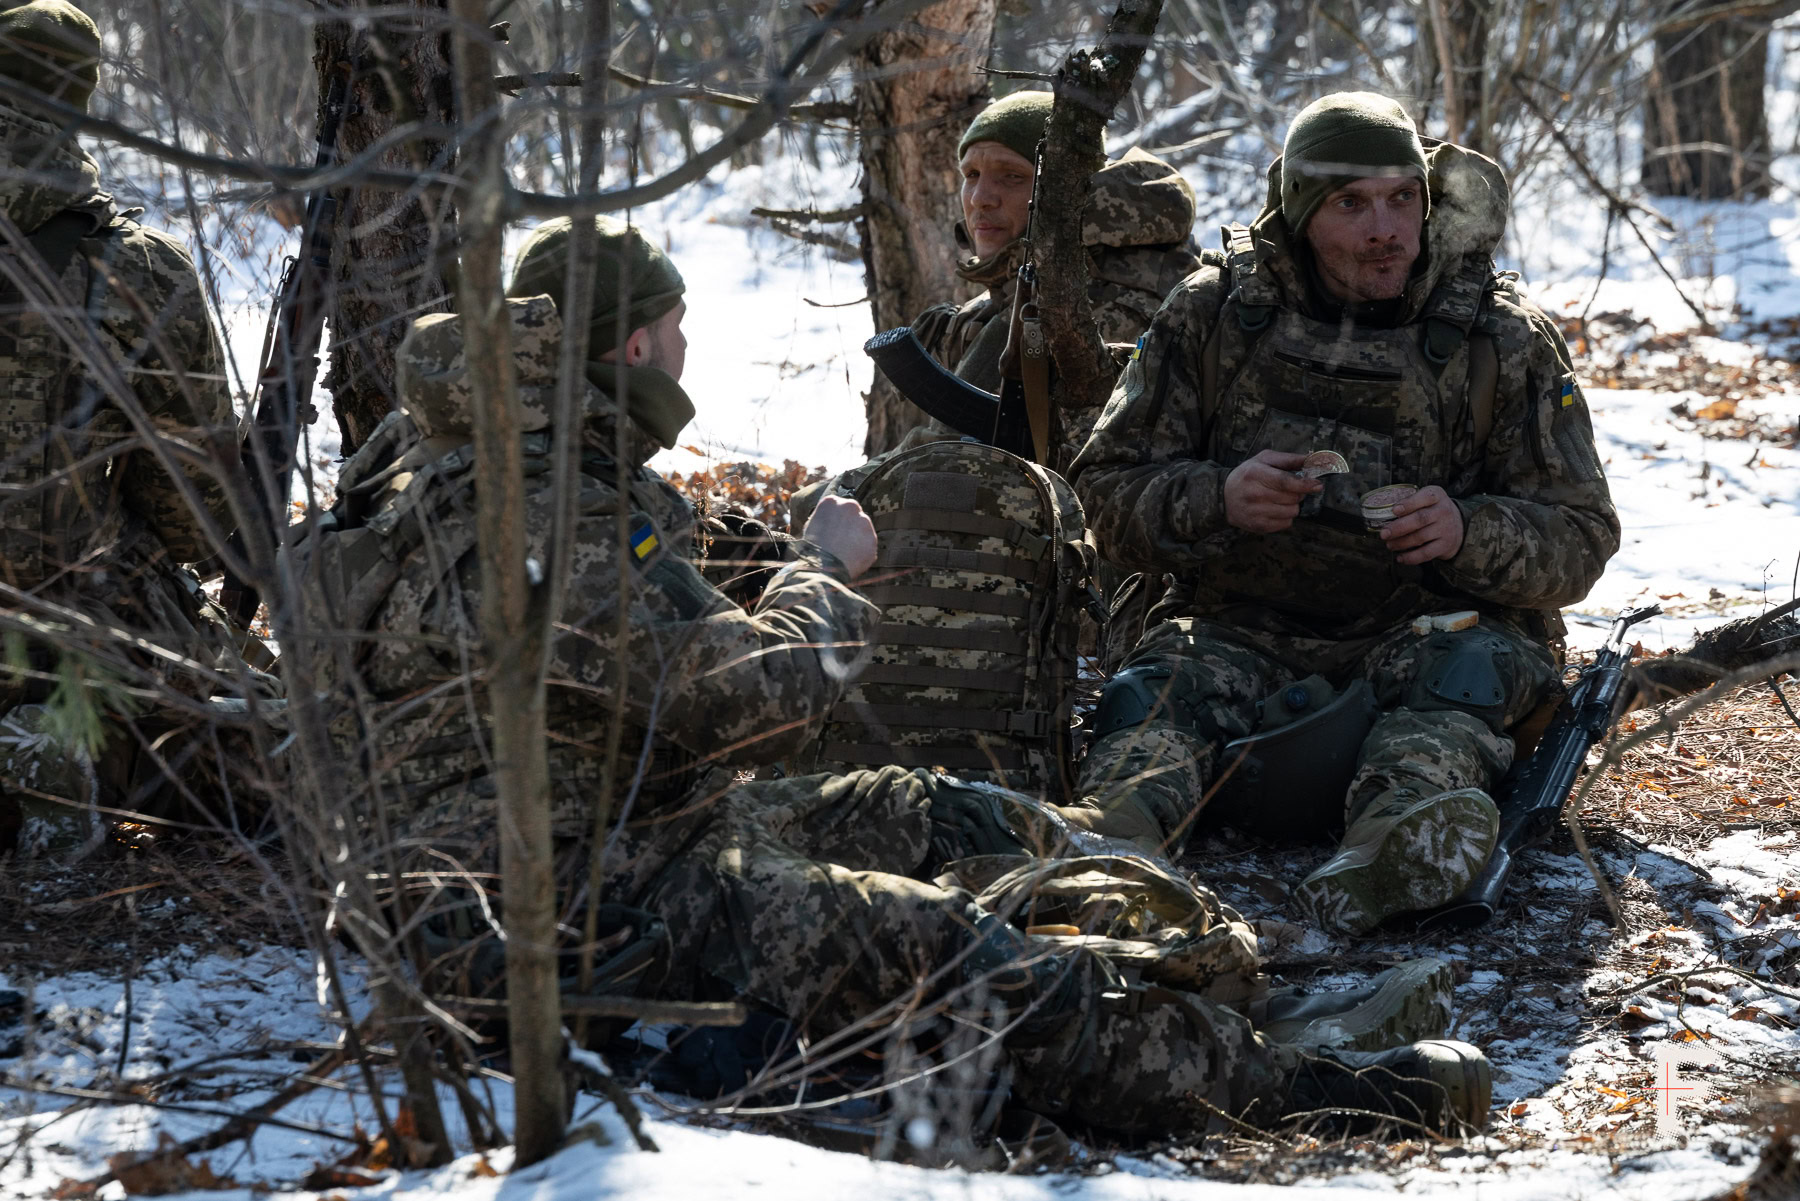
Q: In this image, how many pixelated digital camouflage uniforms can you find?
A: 4